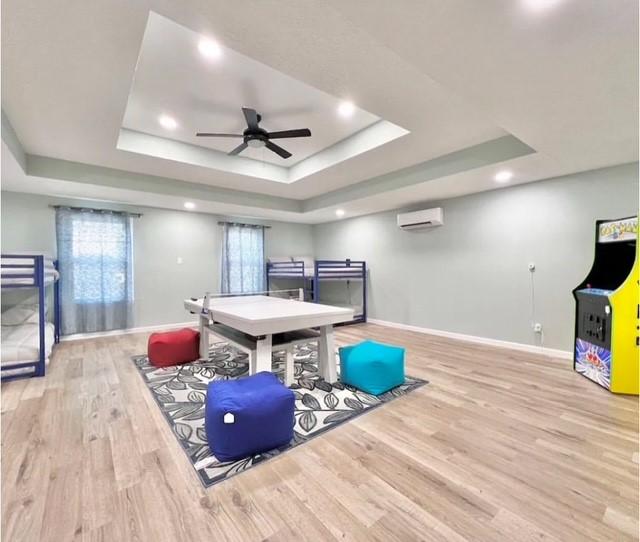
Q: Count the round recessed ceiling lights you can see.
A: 7